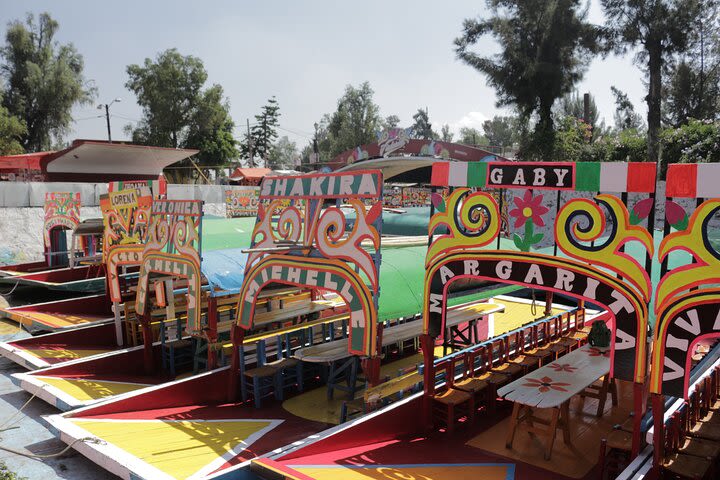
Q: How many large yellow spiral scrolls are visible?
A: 3